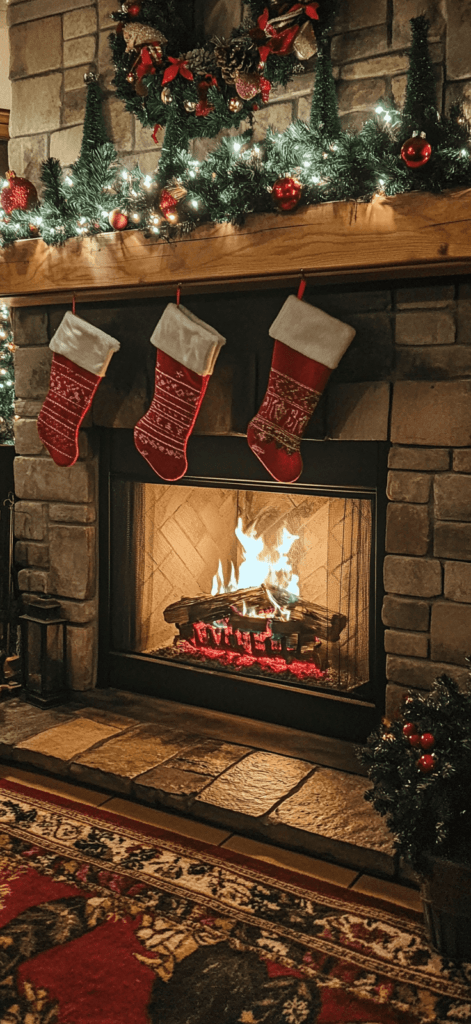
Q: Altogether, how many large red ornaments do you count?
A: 3